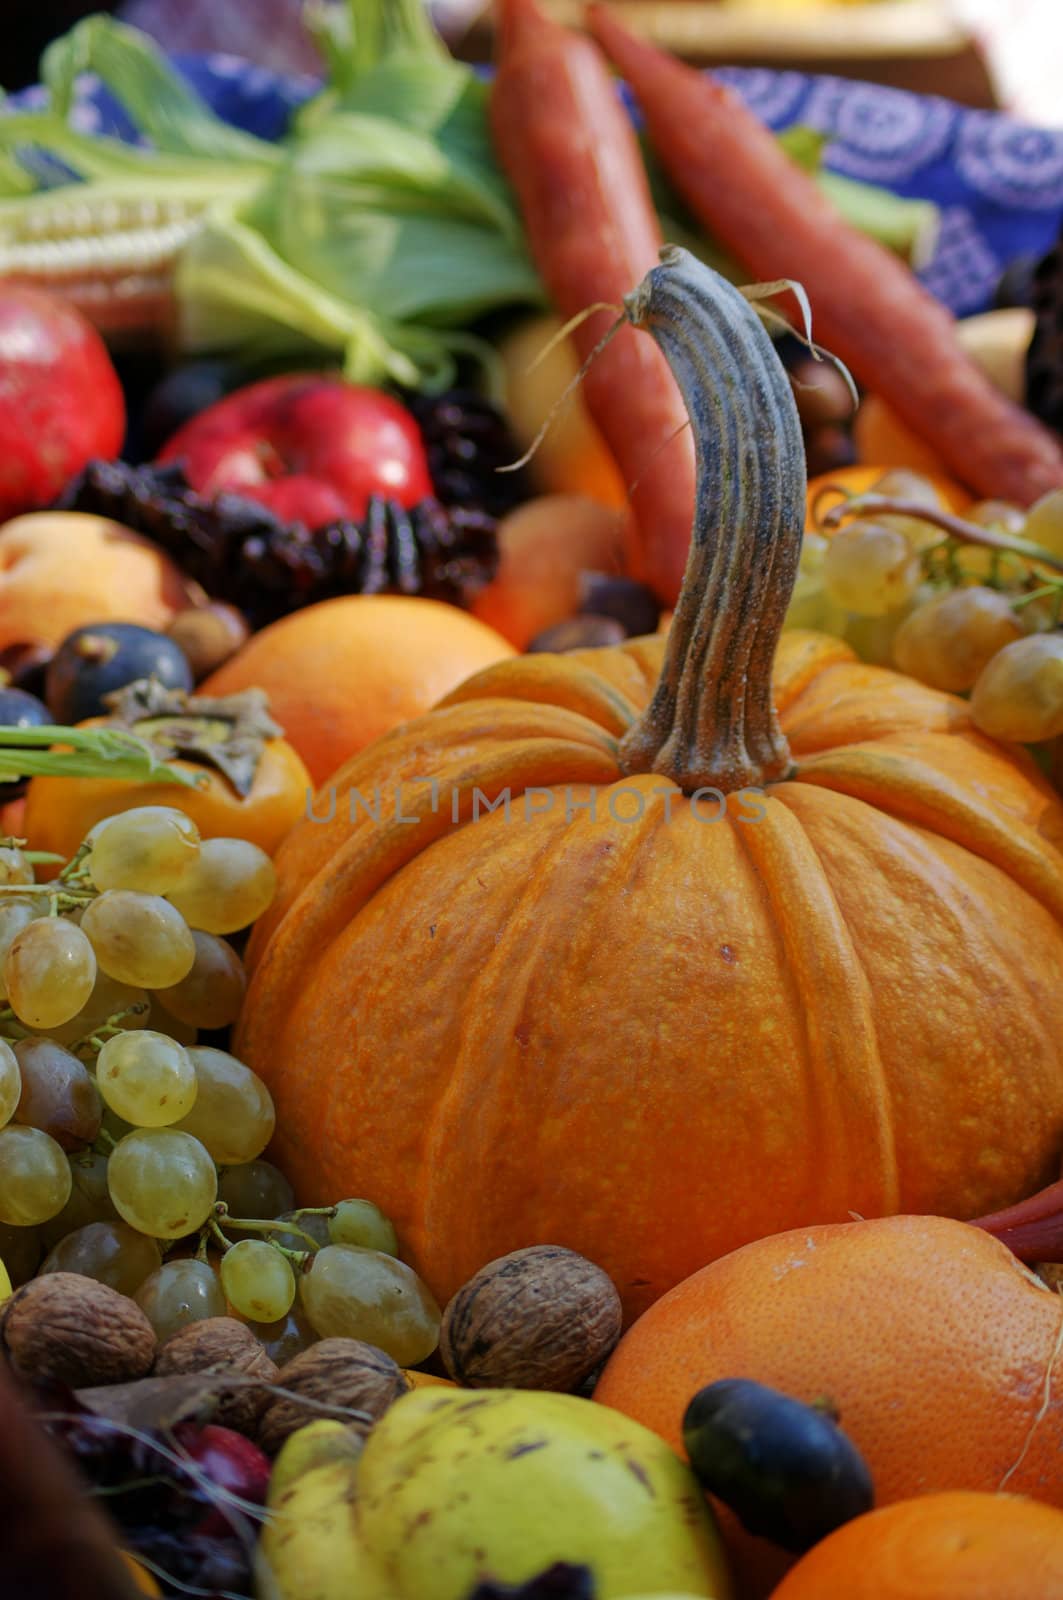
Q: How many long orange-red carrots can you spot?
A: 2